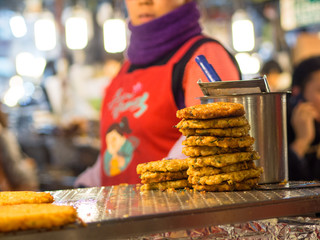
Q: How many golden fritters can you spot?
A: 14